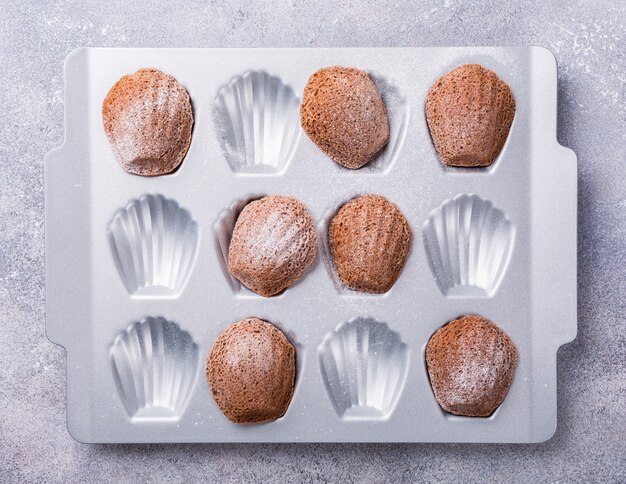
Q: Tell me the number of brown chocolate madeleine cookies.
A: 7